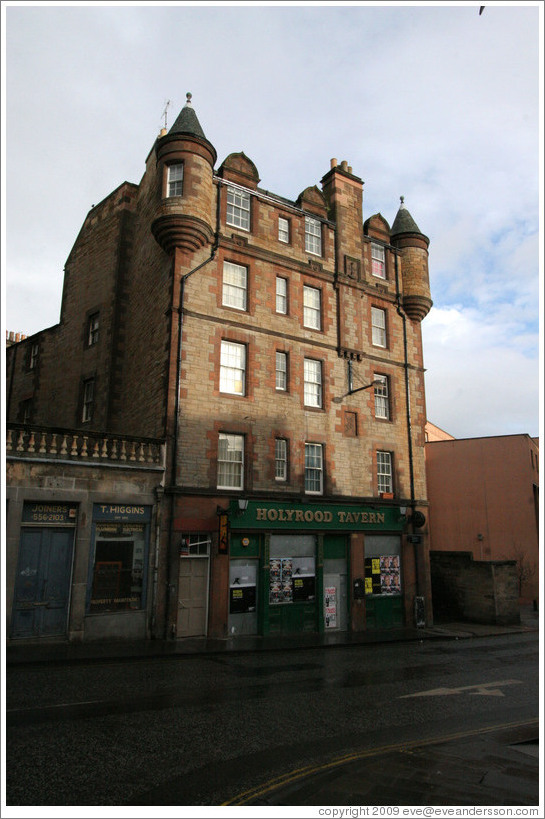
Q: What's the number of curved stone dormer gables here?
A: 3